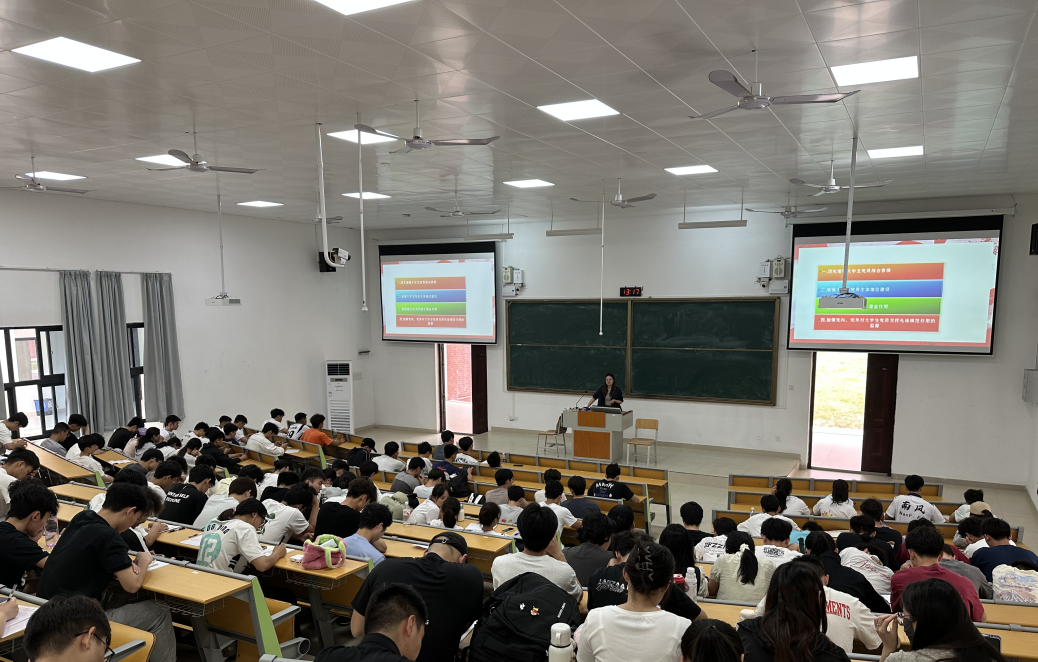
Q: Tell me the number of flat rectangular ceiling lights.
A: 12